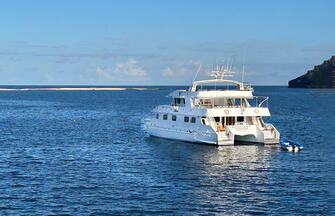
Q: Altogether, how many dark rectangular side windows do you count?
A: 5